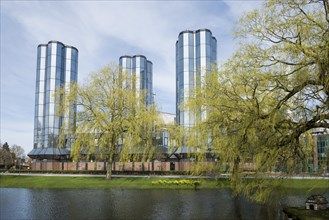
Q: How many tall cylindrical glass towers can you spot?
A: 3